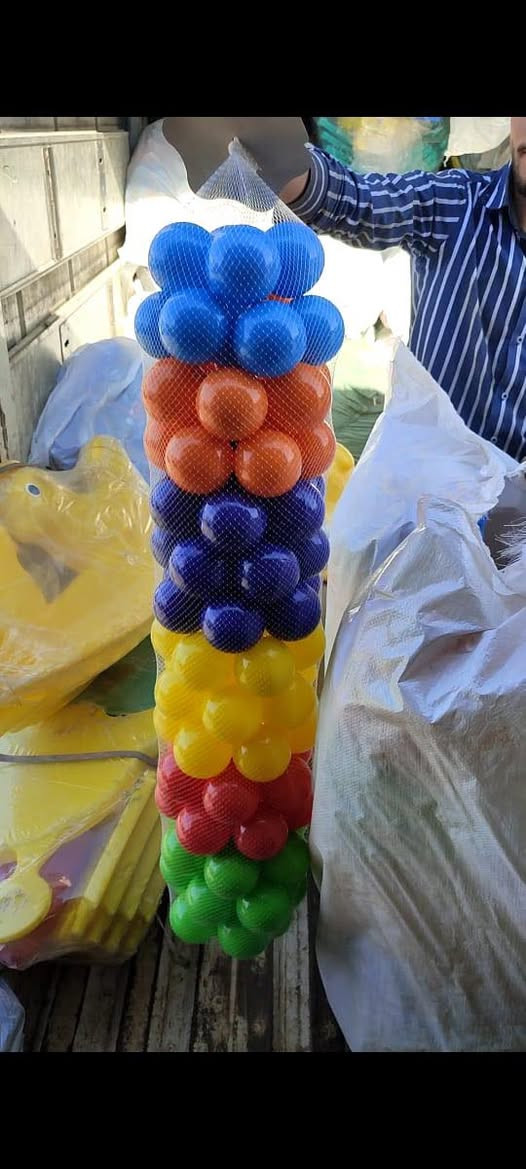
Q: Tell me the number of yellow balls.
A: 11